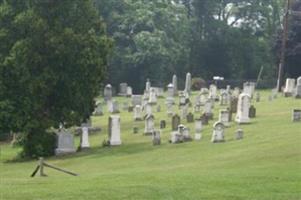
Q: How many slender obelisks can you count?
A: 2